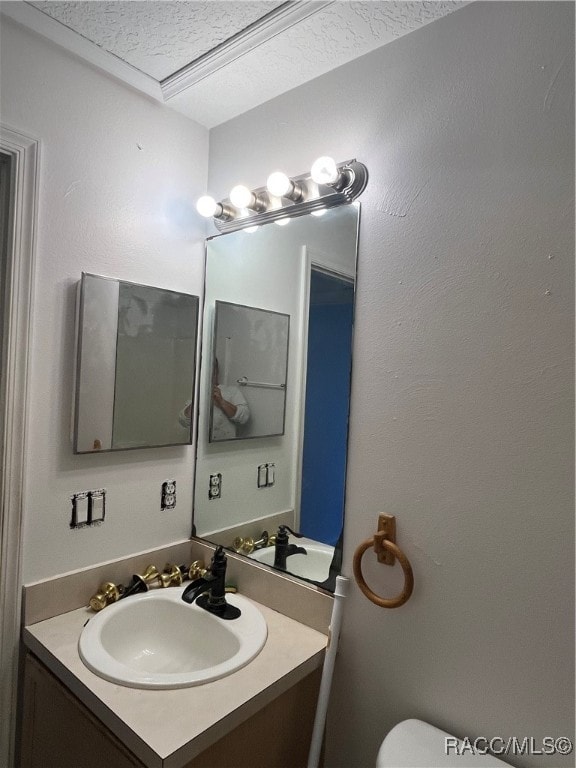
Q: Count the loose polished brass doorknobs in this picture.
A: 4